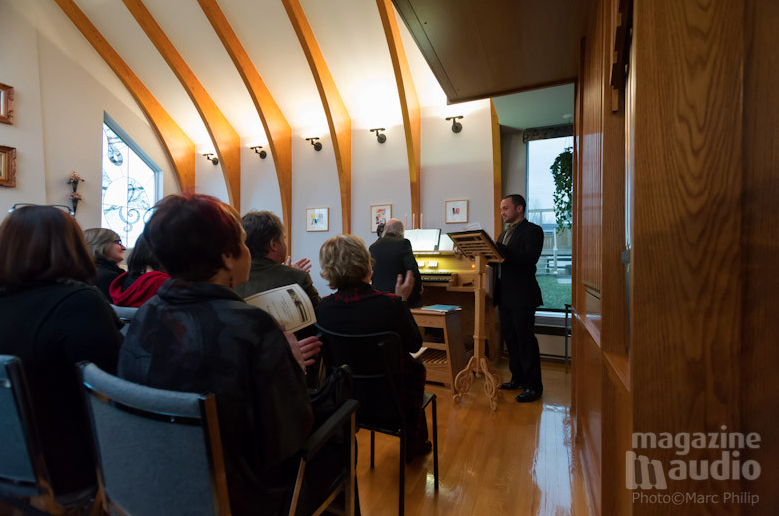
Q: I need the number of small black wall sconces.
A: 5